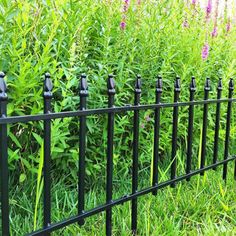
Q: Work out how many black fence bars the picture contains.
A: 11